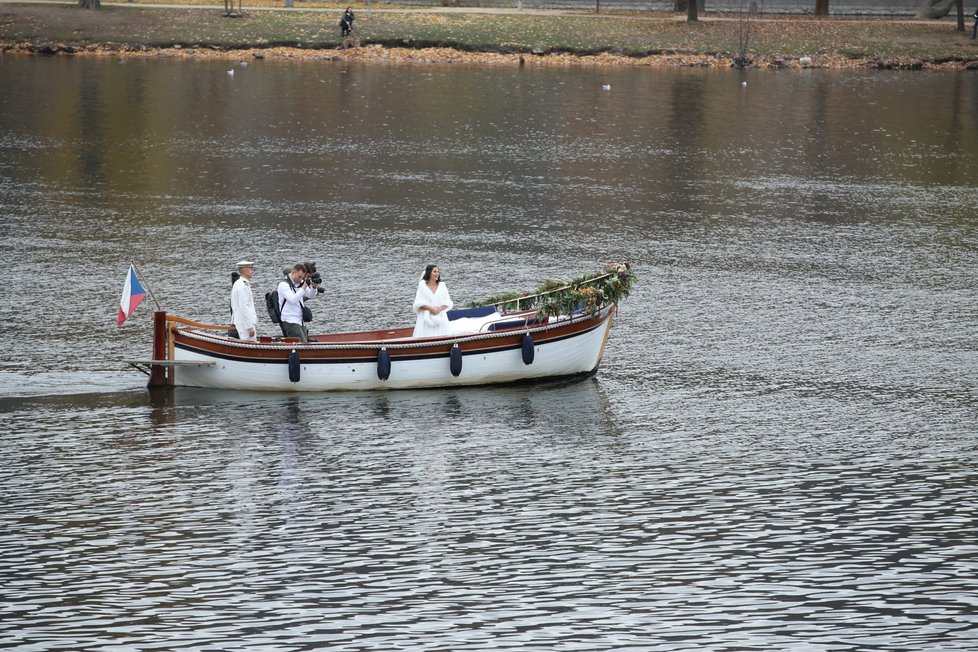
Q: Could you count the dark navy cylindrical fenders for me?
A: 4